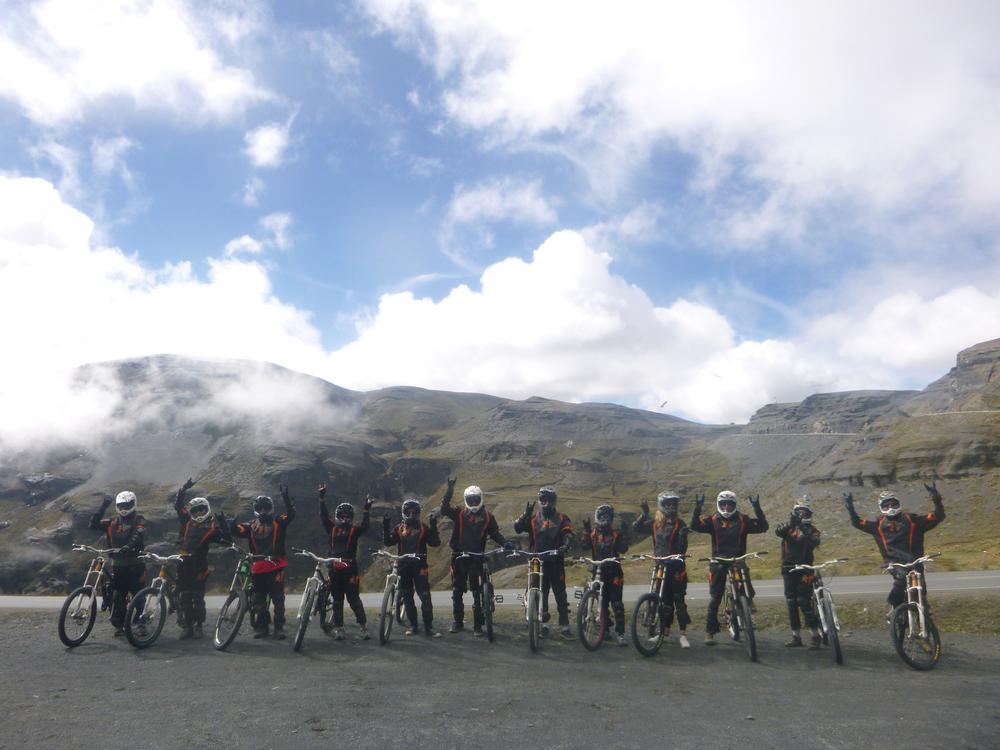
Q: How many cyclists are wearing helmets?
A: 12